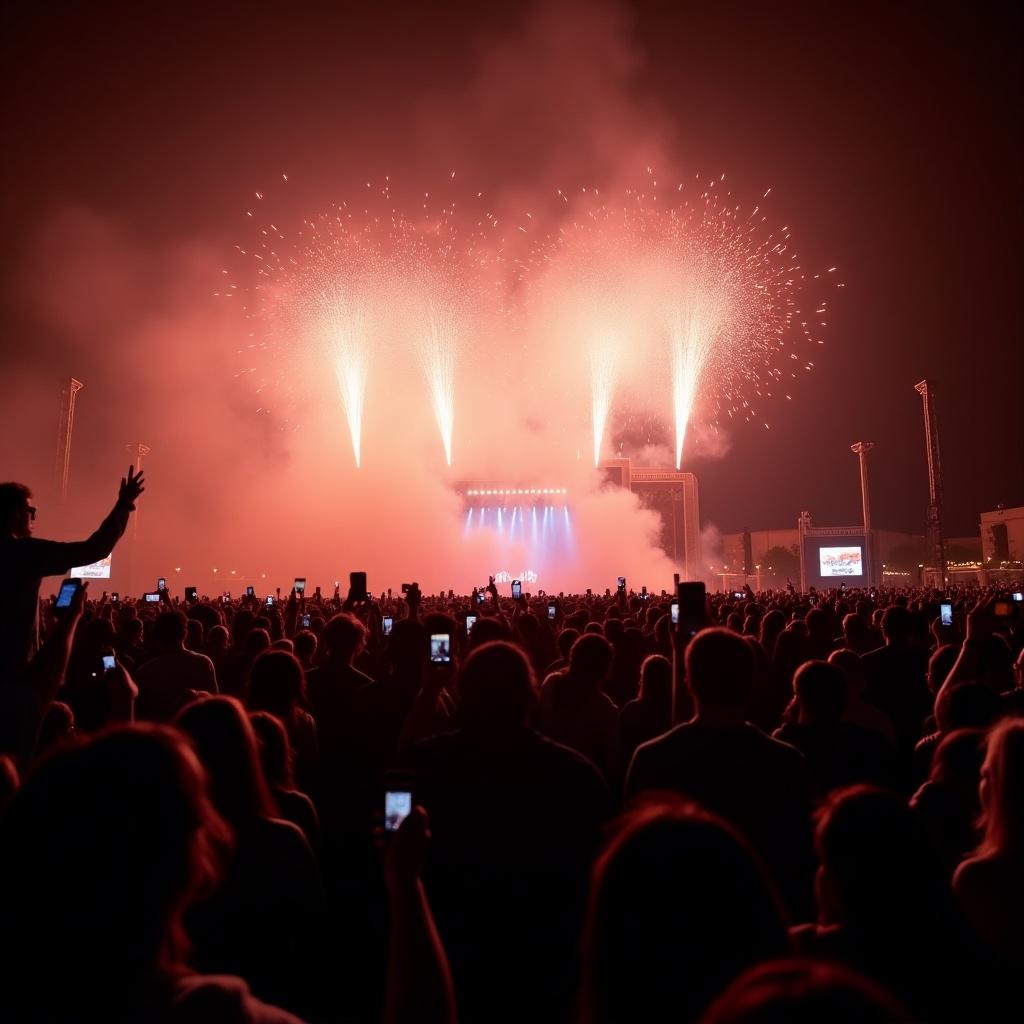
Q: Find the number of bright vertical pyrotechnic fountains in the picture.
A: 4